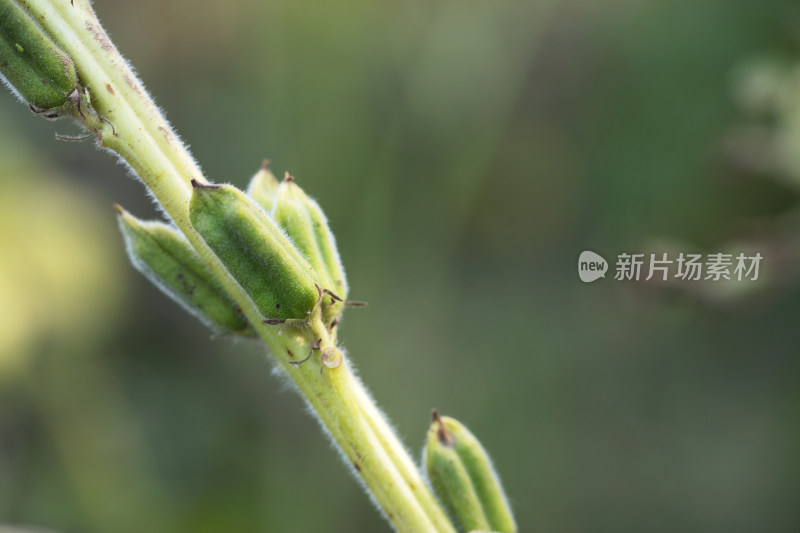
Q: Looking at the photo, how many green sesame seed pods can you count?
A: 6